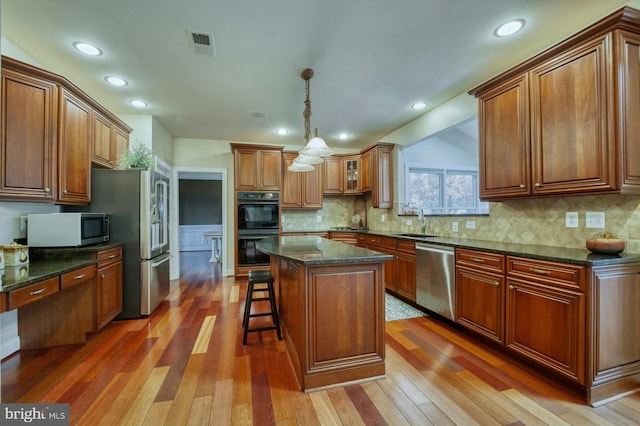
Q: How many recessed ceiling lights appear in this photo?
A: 7